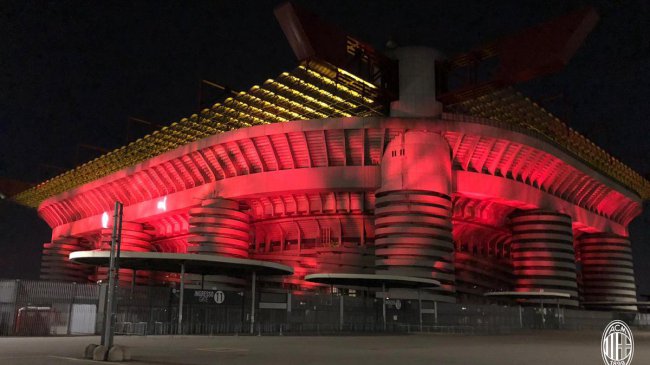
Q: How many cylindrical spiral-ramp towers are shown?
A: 6